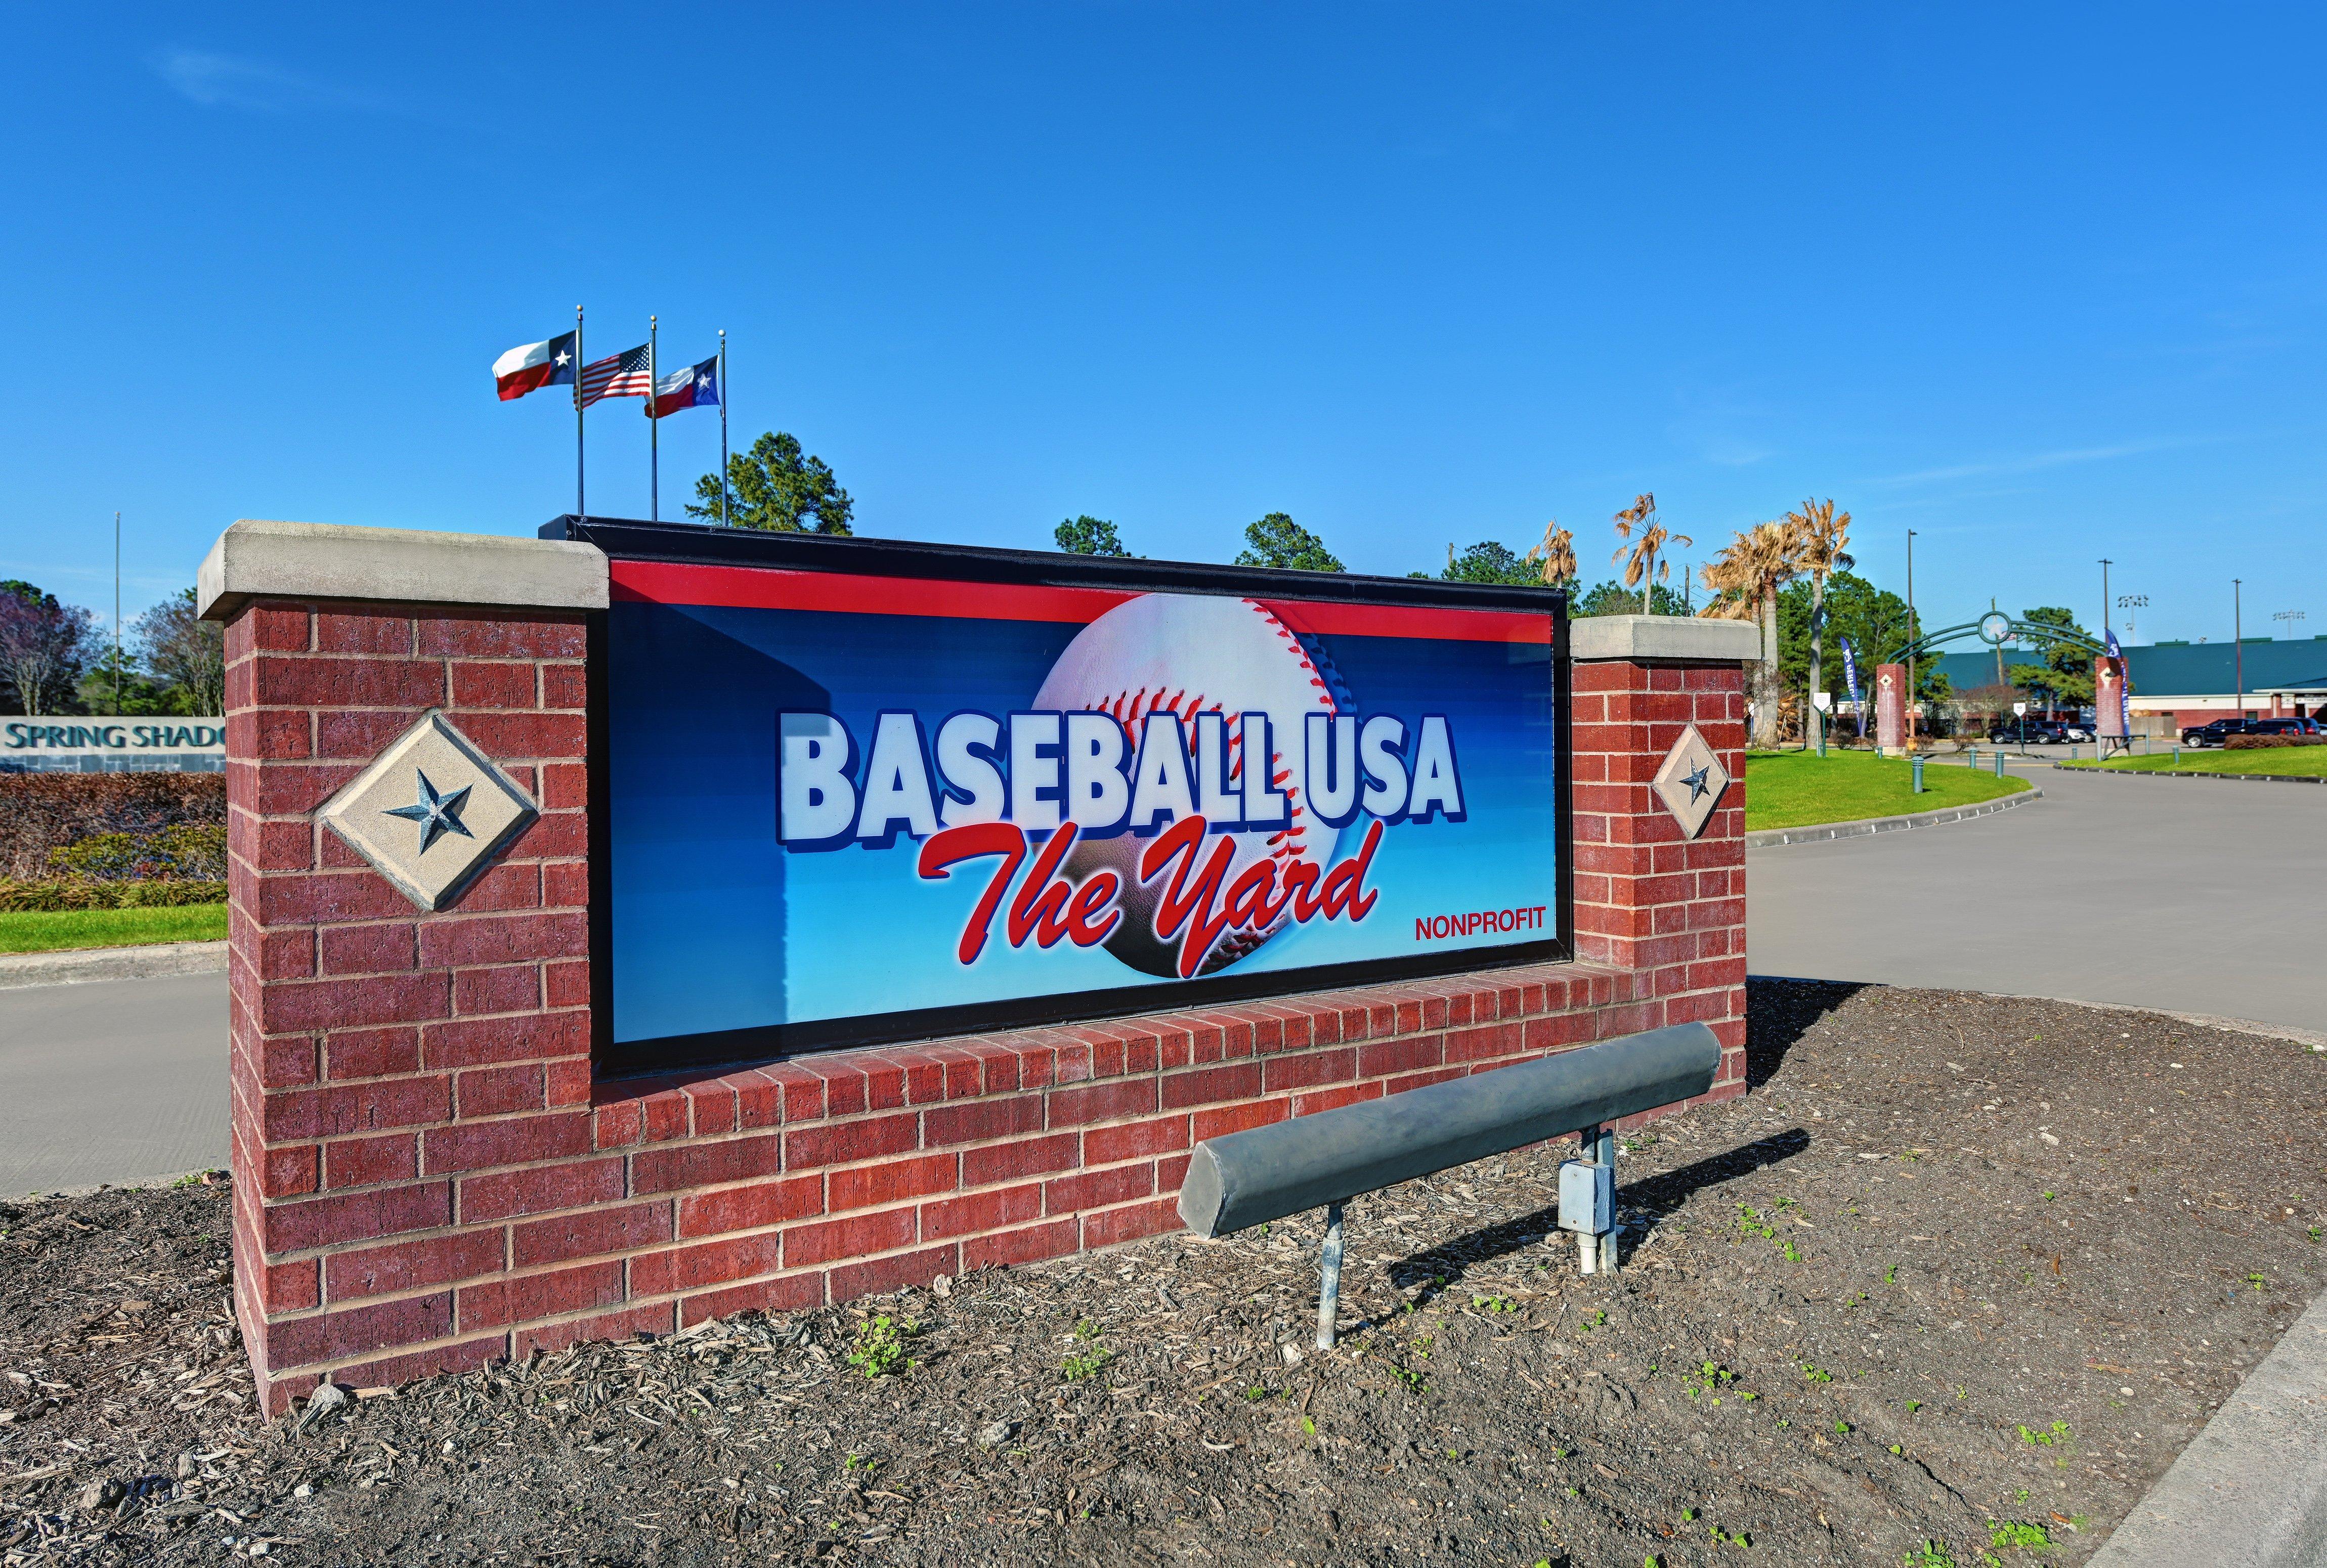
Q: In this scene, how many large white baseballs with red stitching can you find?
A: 1